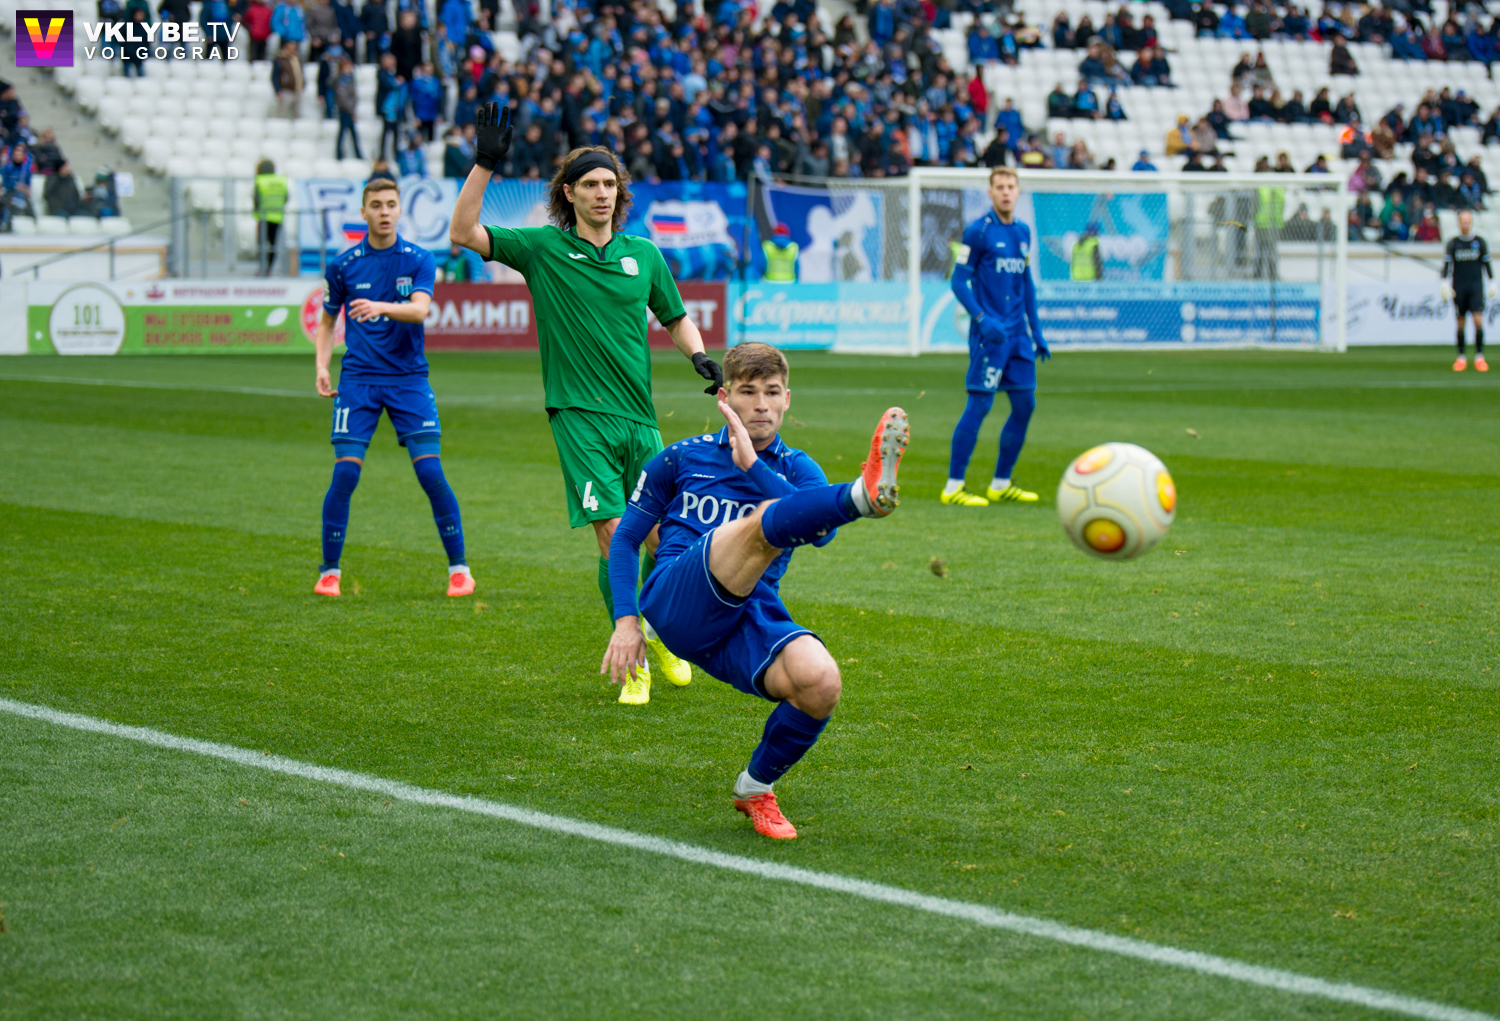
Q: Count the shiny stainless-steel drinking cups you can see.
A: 0